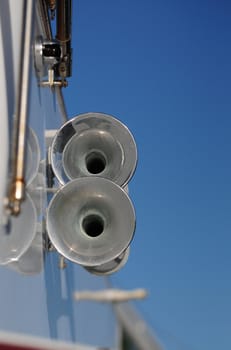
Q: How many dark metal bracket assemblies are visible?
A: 1